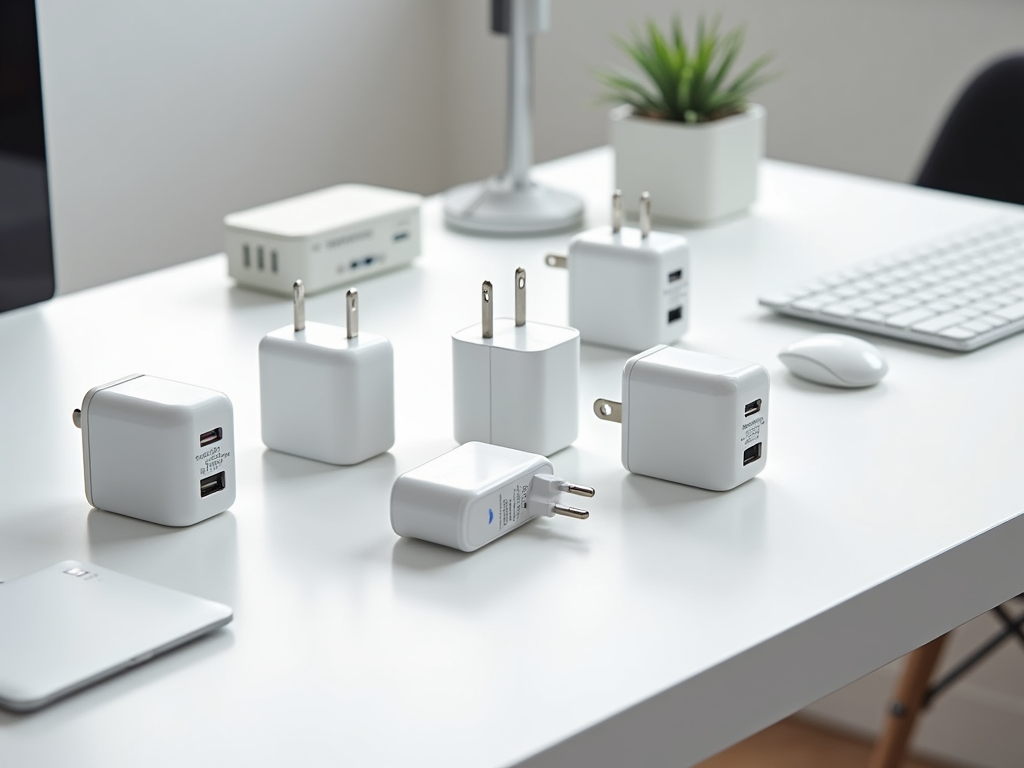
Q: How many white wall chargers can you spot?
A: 6